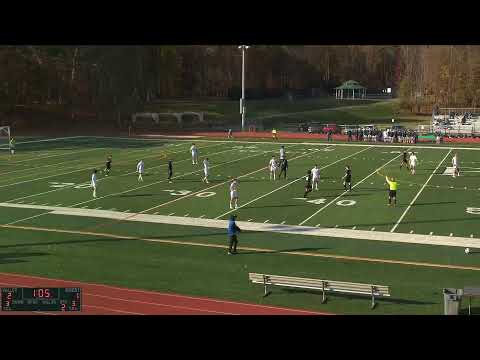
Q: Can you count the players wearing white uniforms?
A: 10